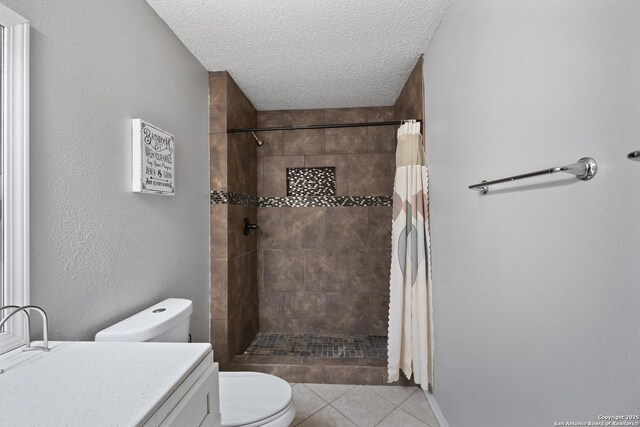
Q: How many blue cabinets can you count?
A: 0